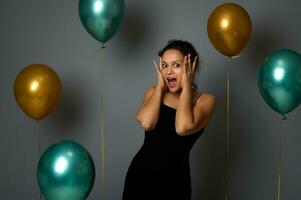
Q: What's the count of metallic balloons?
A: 5